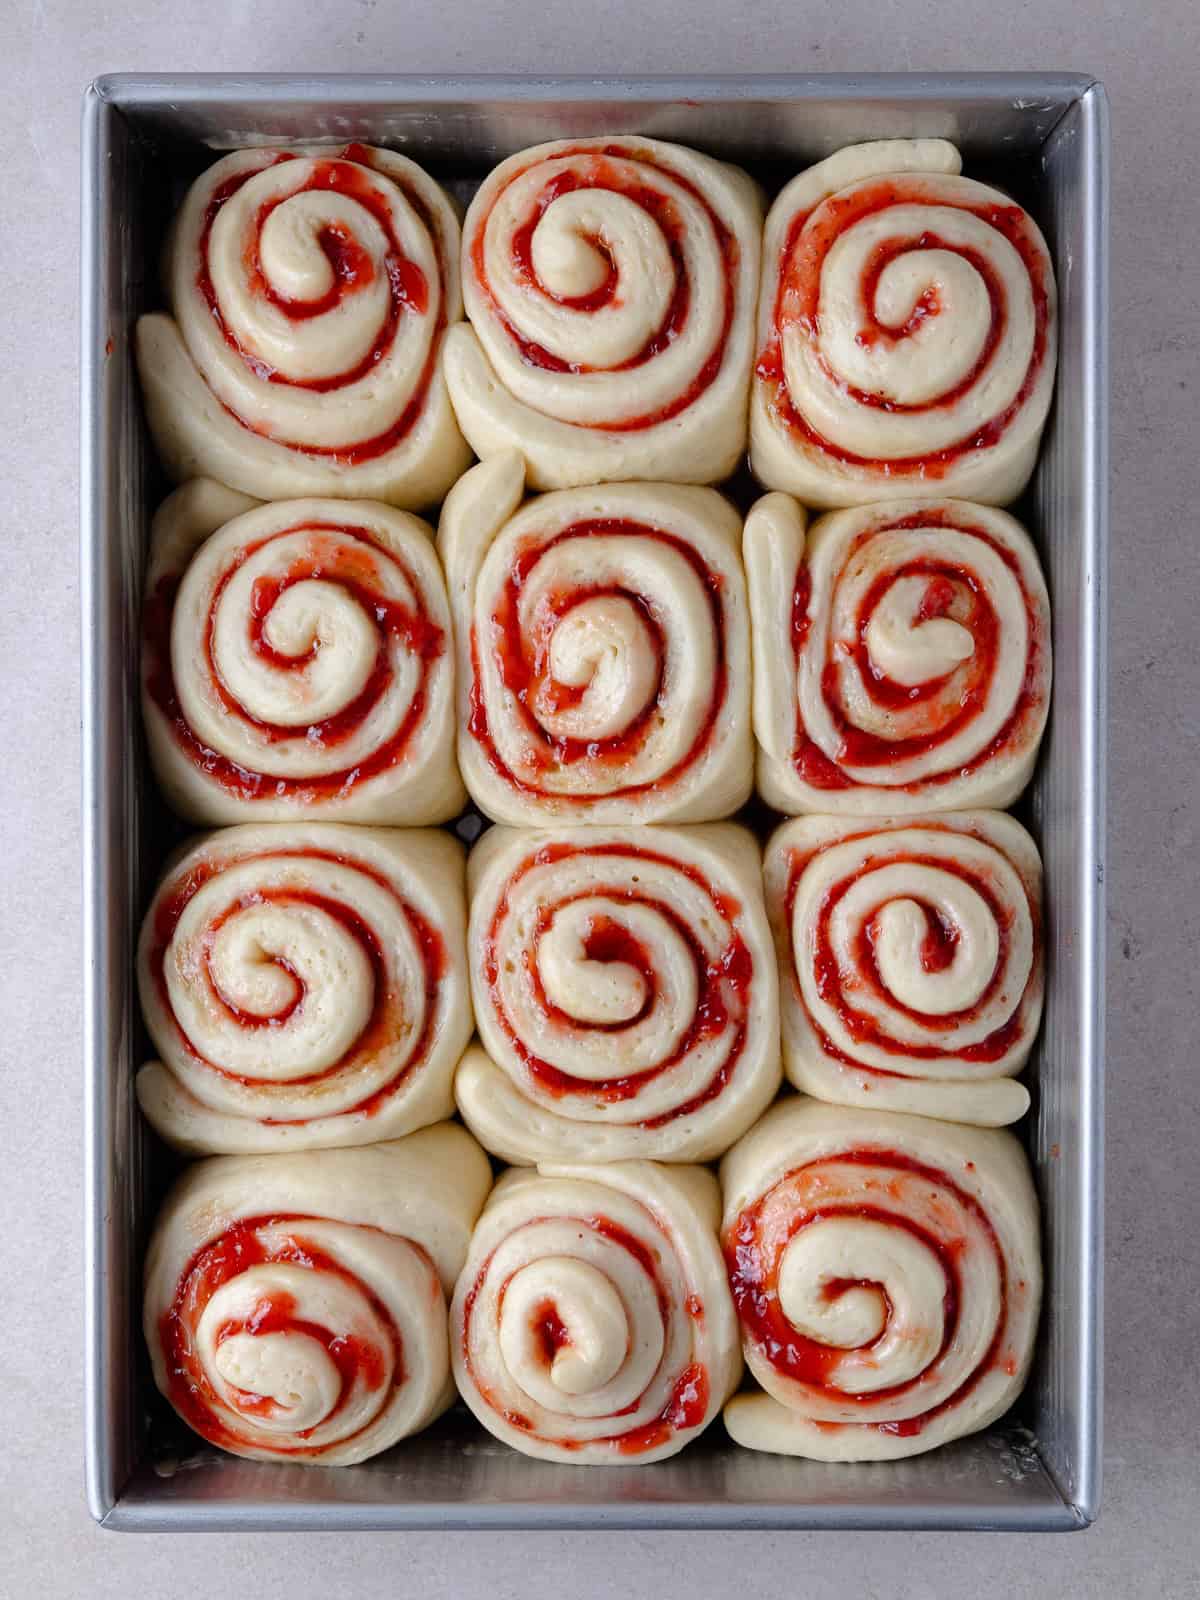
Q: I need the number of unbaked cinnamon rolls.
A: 12